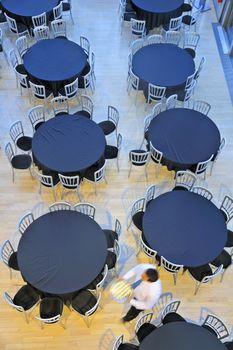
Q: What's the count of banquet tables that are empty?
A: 9